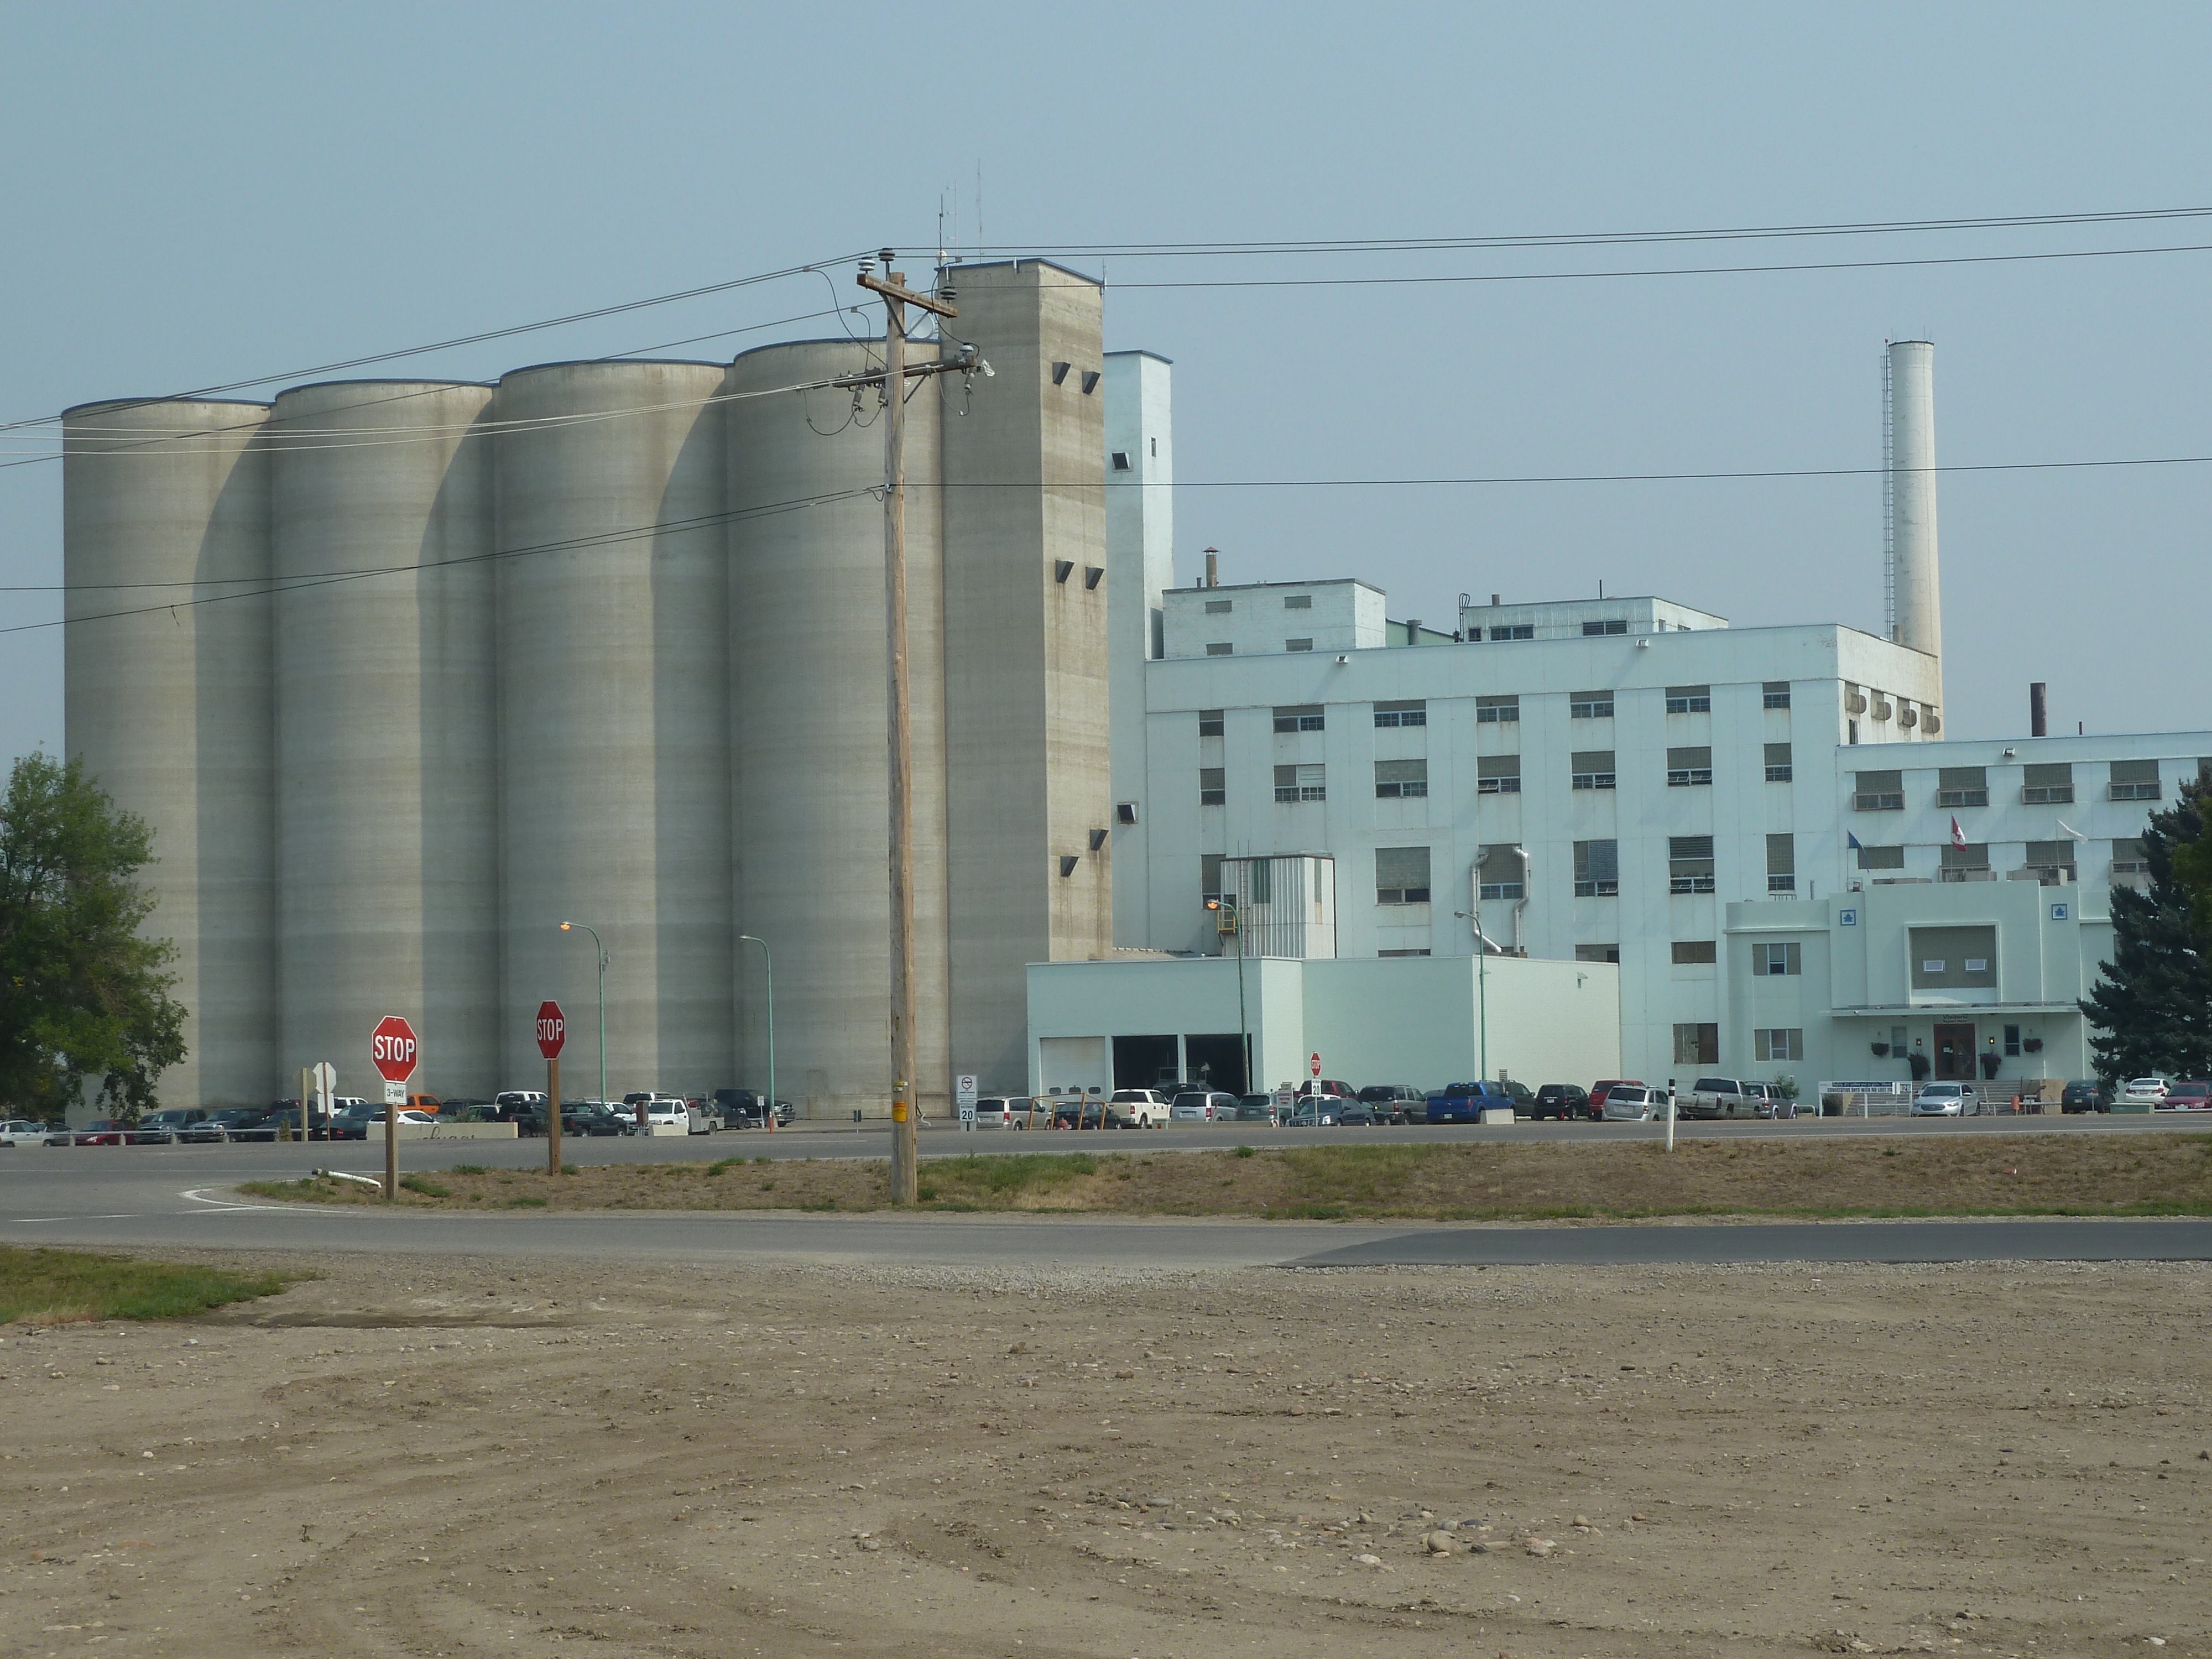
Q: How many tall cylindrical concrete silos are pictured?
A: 4